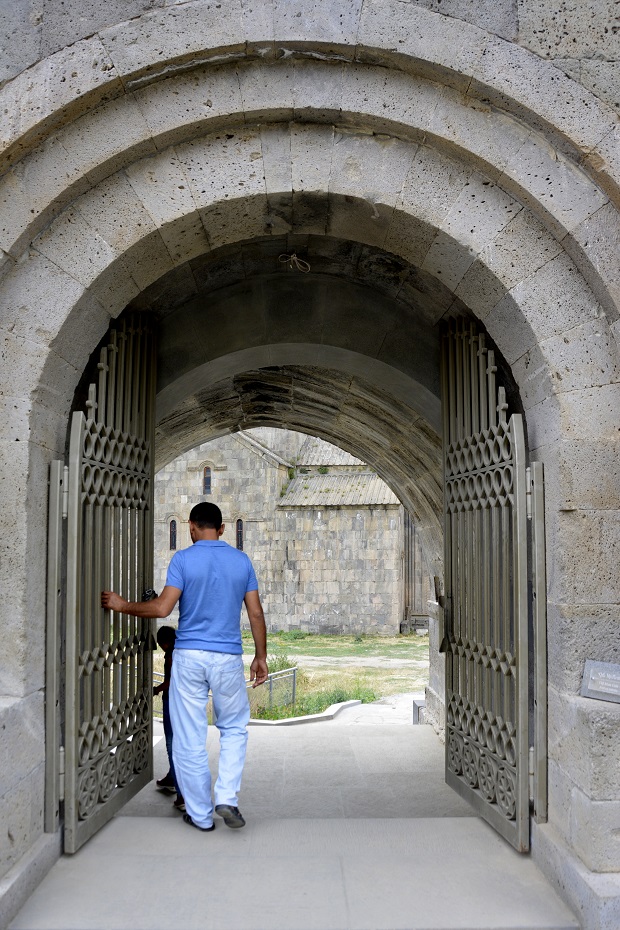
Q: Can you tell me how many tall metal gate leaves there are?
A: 2